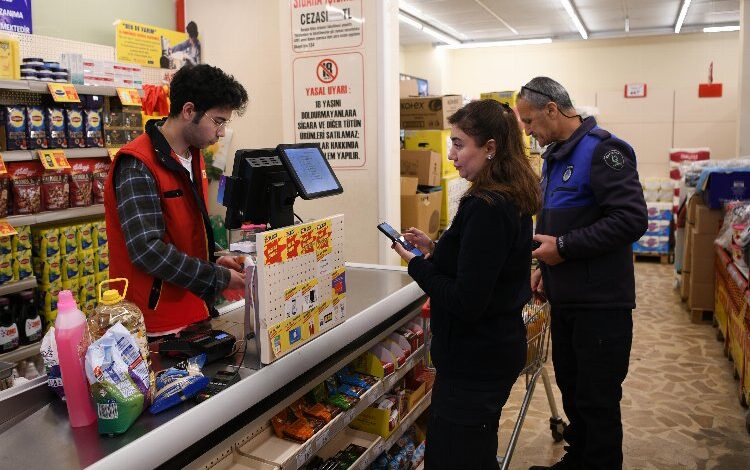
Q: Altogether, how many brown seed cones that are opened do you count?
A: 0